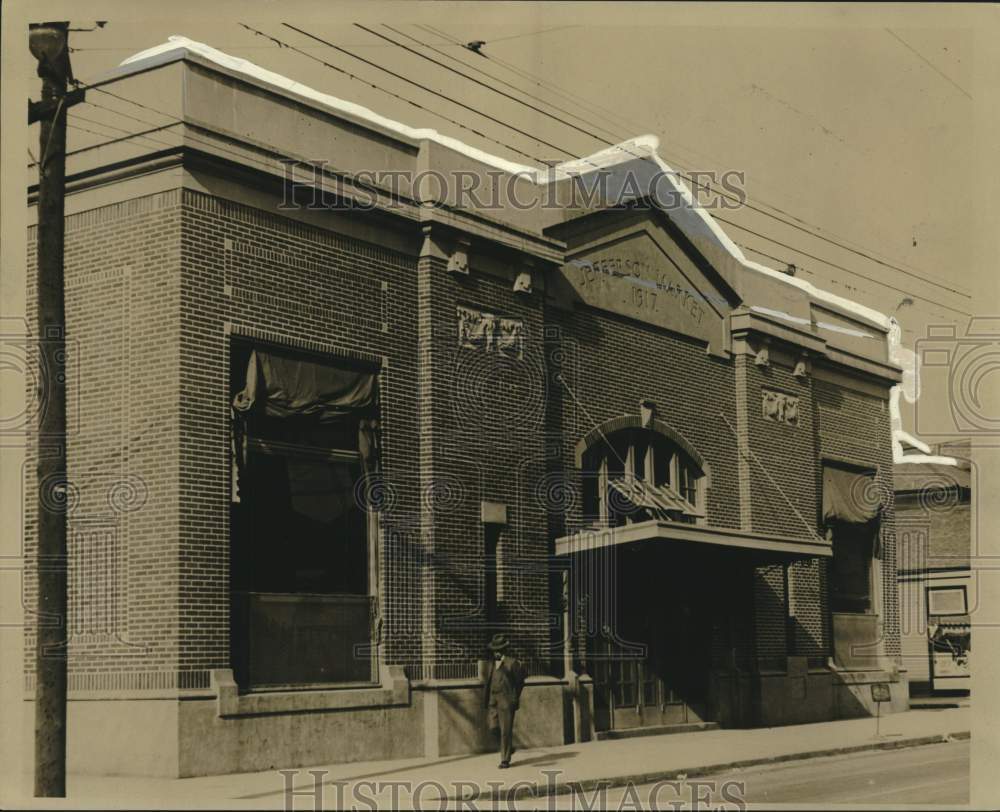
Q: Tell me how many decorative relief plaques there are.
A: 2